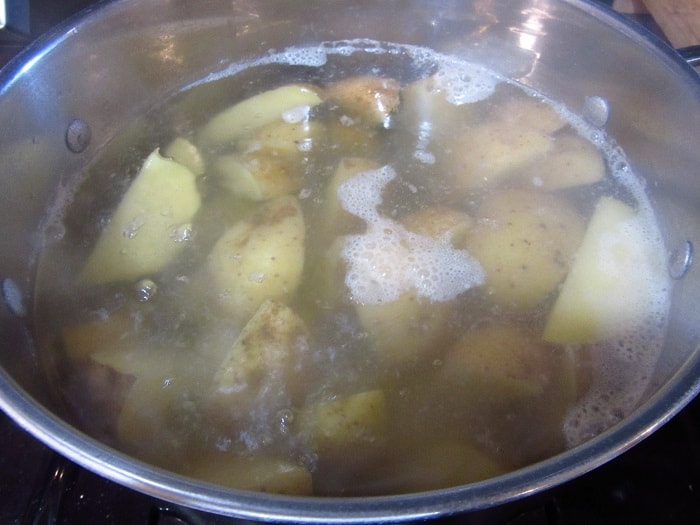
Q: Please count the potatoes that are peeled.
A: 0